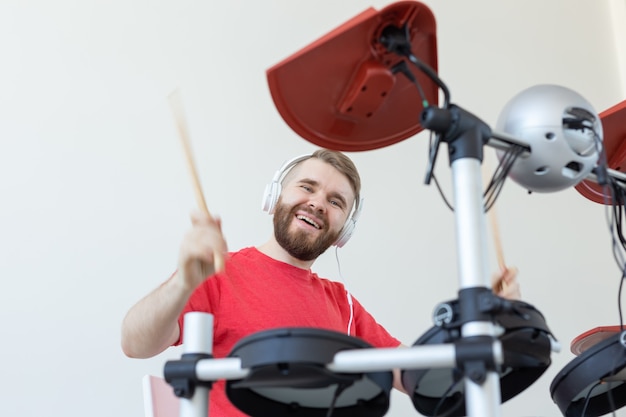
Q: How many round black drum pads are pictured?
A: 3